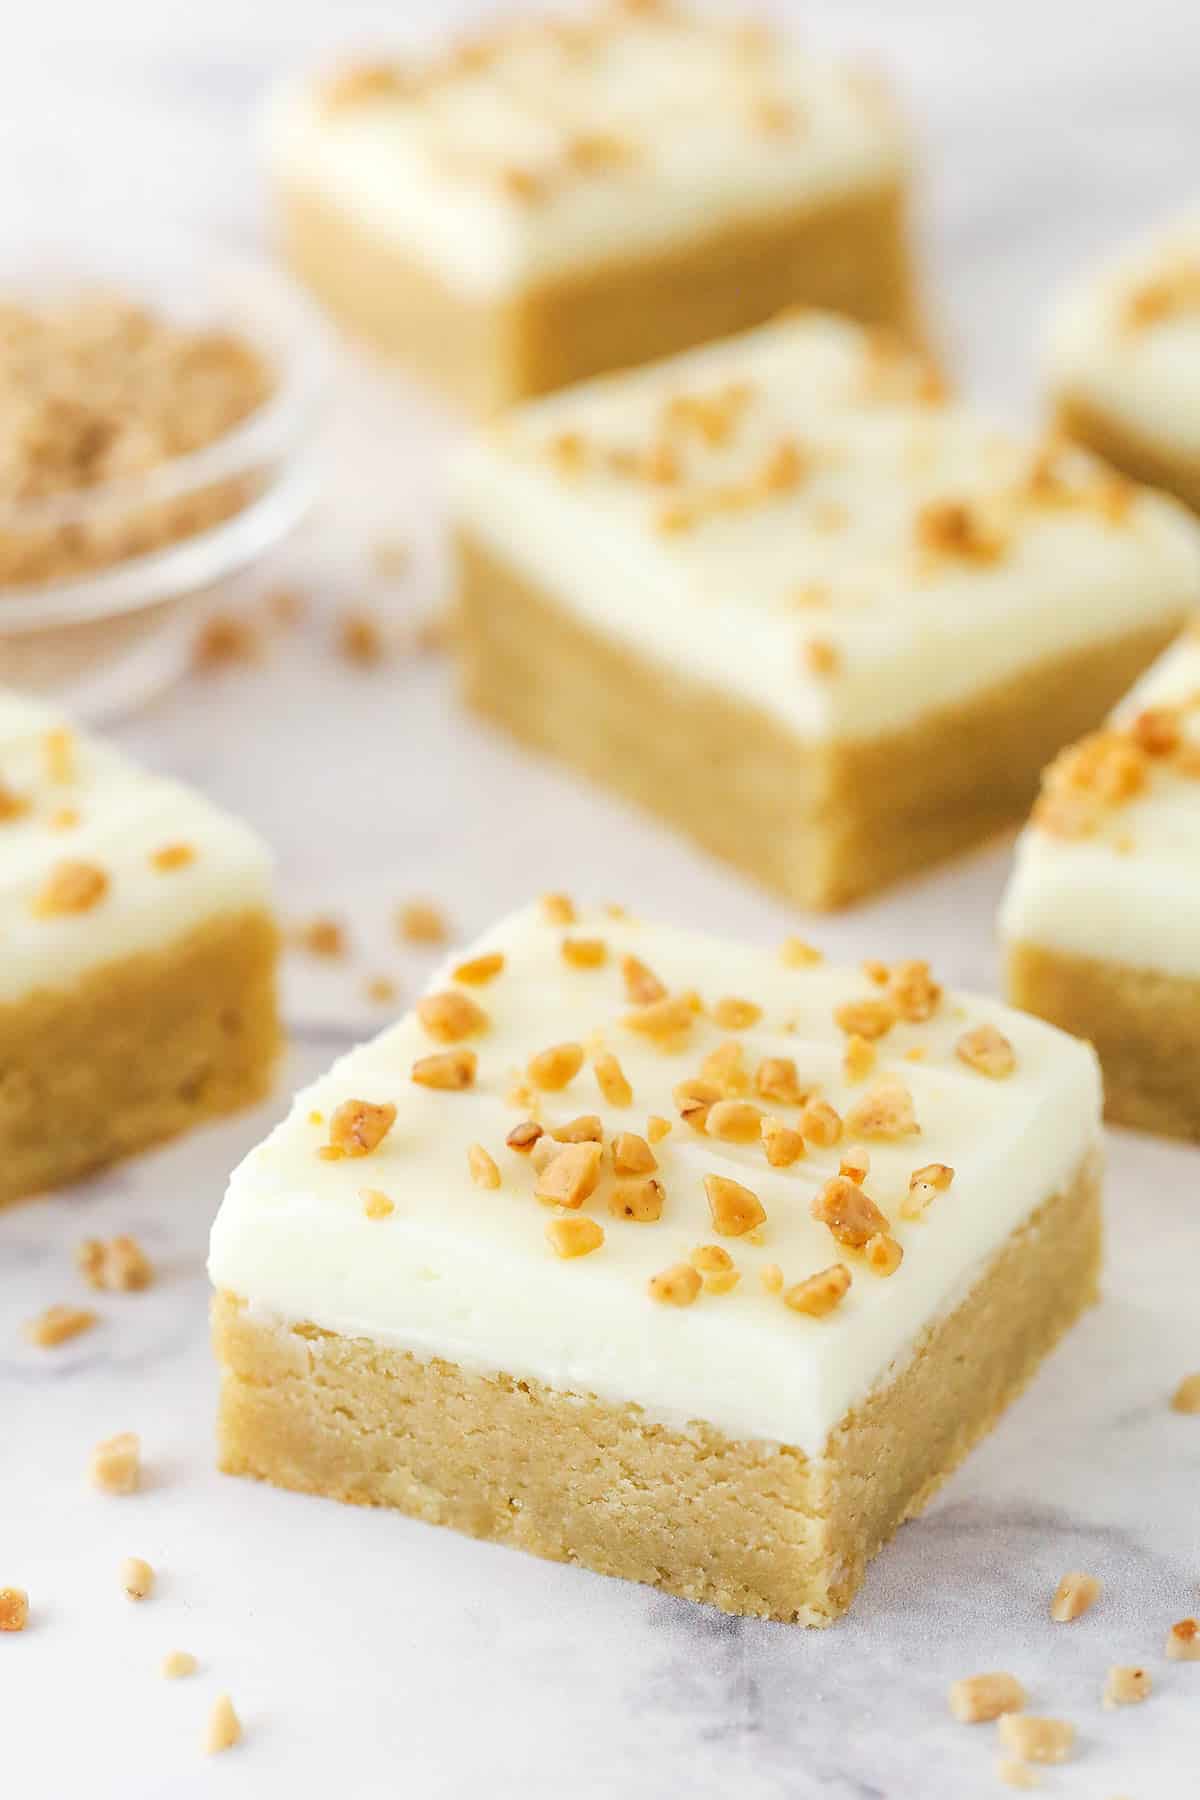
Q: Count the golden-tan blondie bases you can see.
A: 6